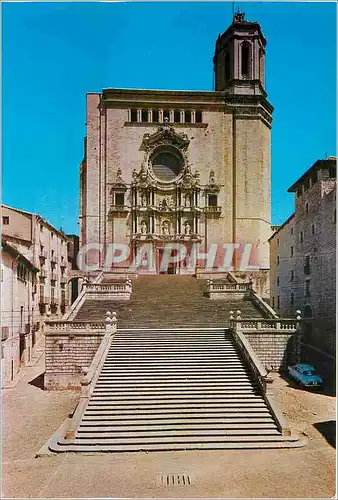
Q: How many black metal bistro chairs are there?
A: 0